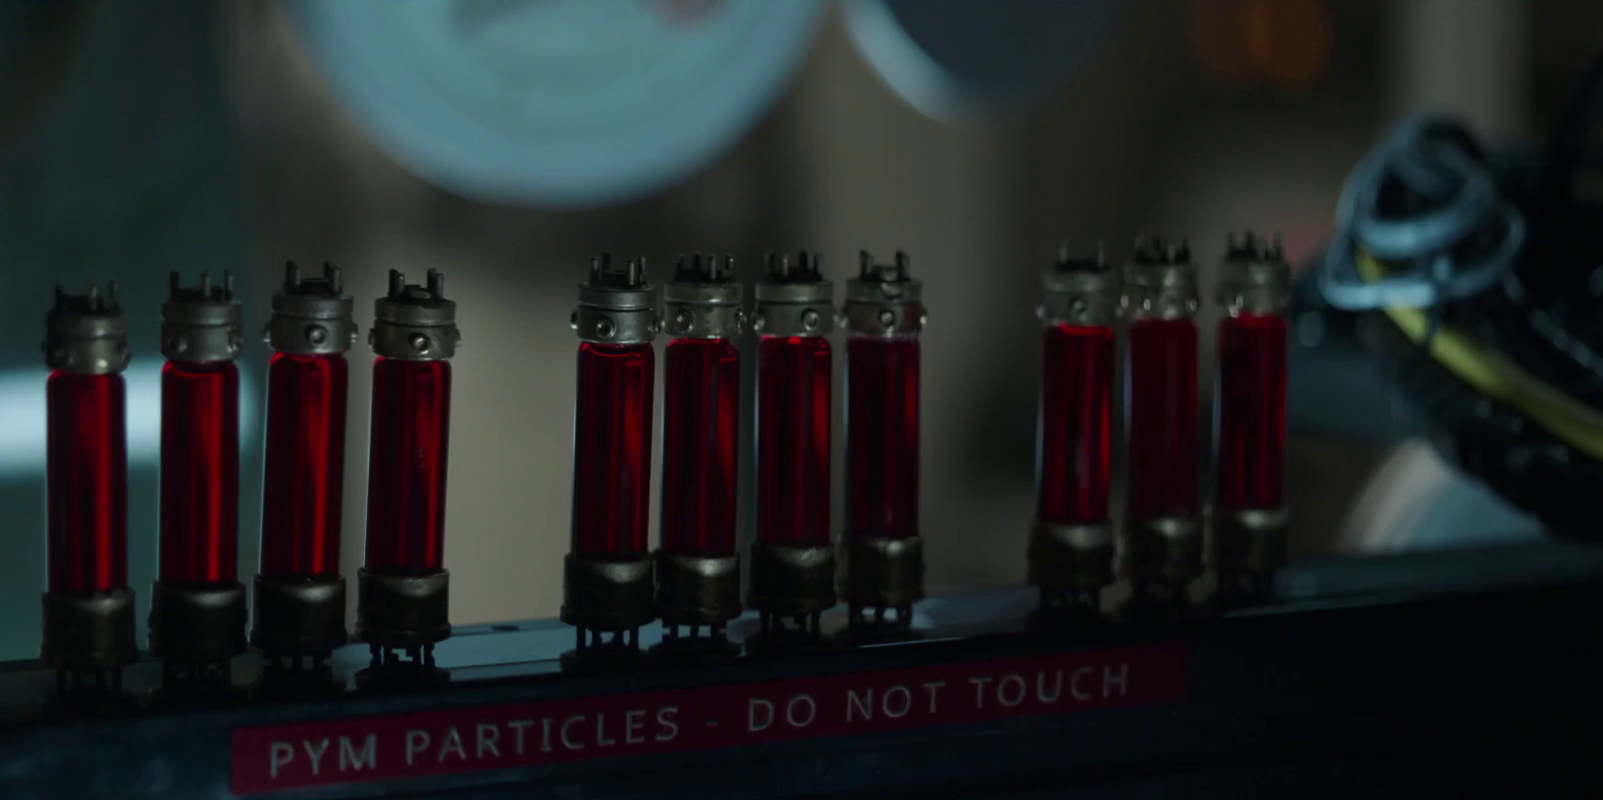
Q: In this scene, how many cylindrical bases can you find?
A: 11